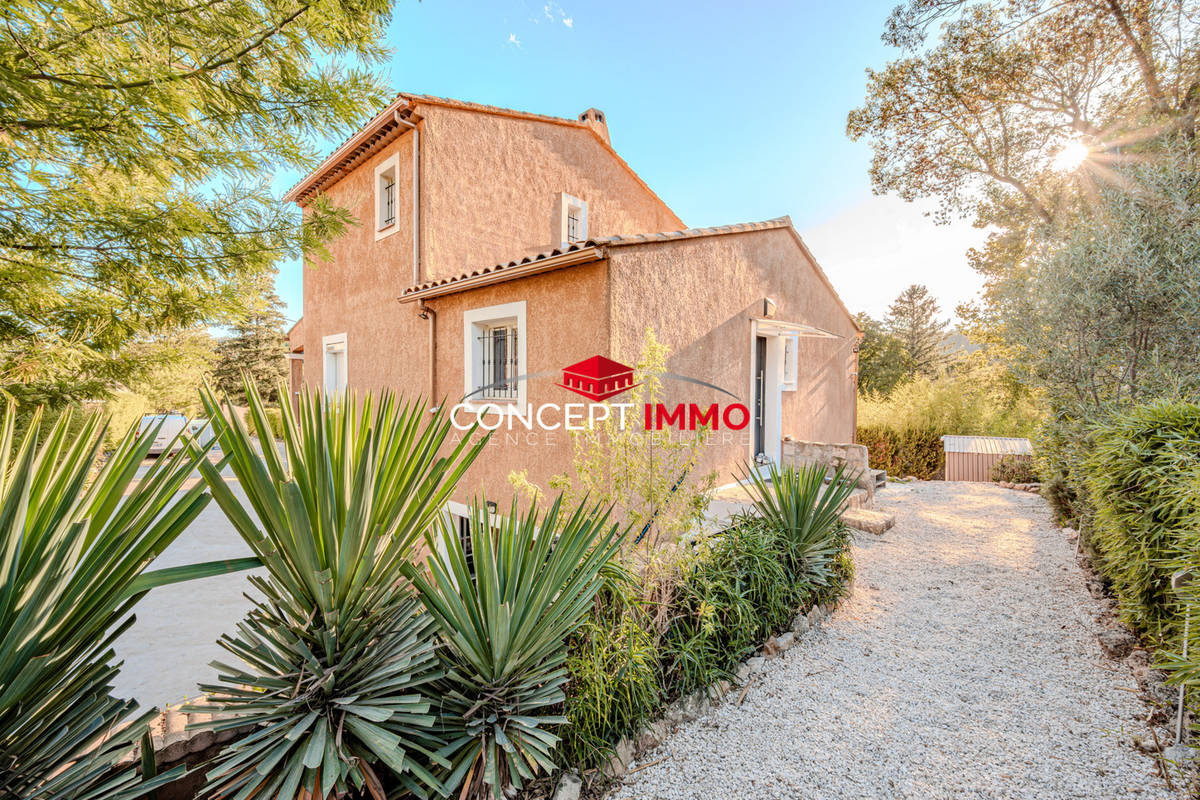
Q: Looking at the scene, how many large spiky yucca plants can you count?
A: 4